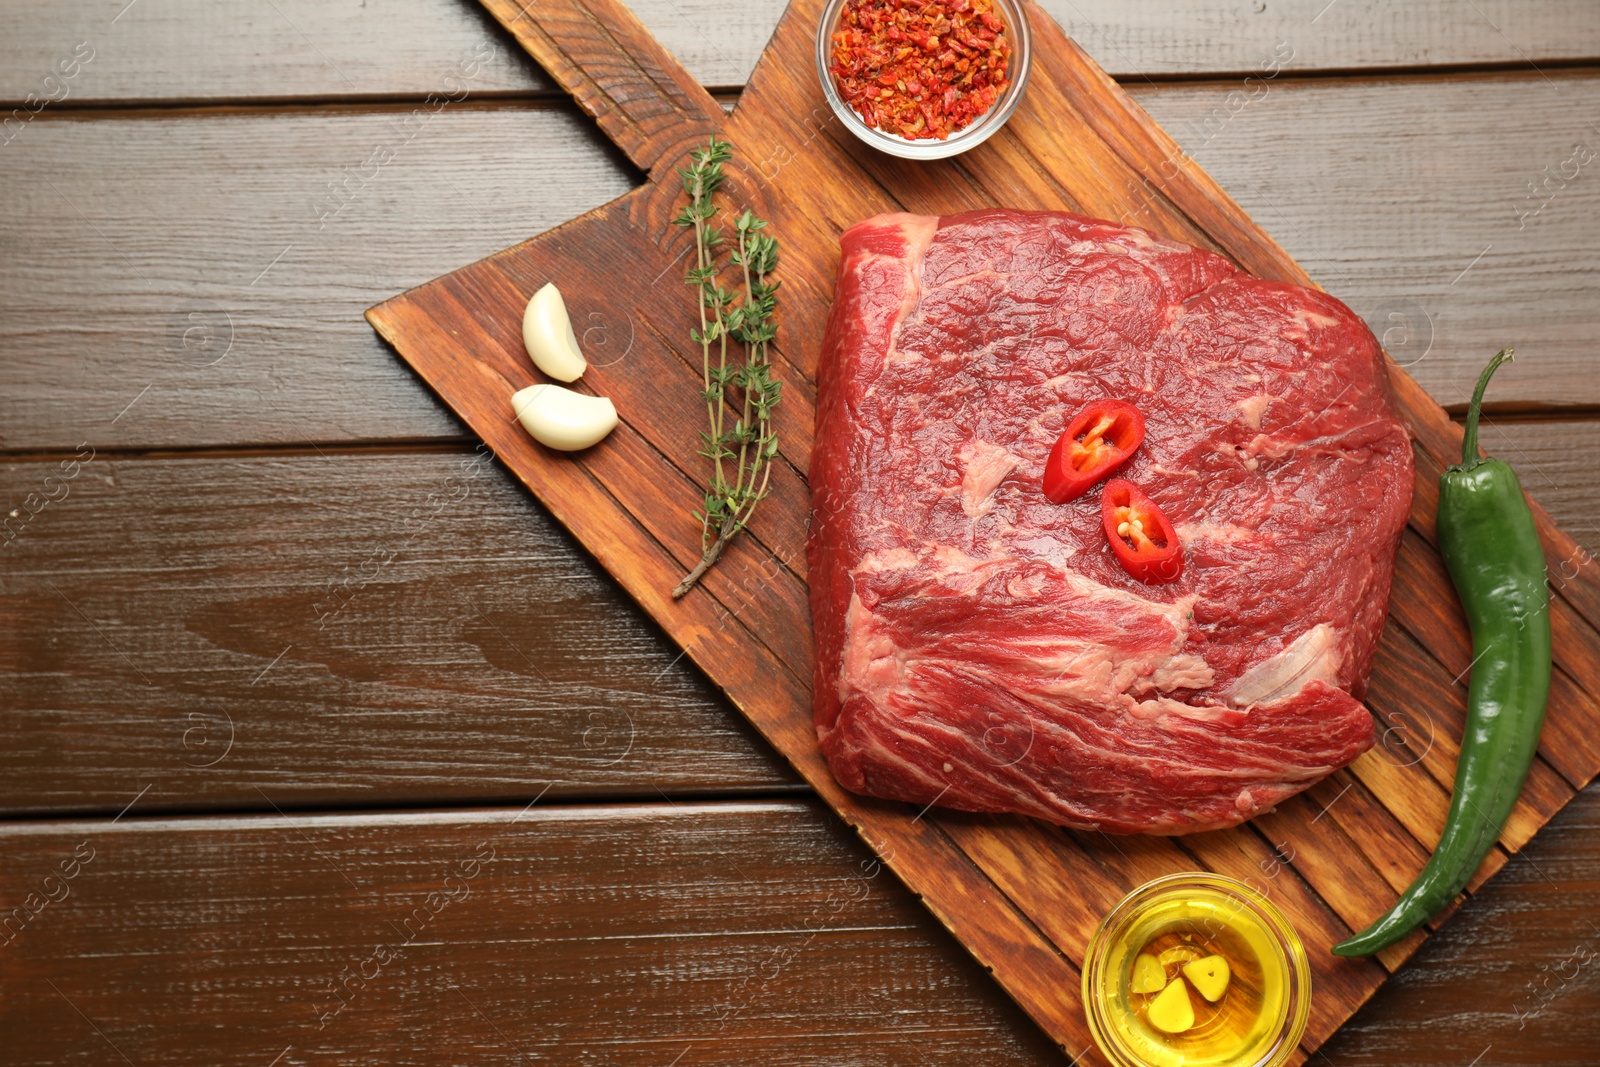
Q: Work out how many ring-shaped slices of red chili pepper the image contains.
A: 2